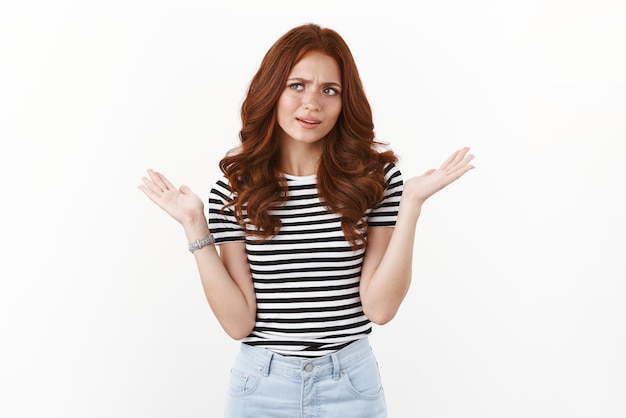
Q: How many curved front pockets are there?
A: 2